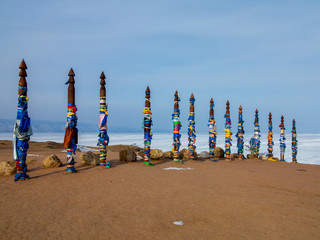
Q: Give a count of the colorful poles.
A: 13